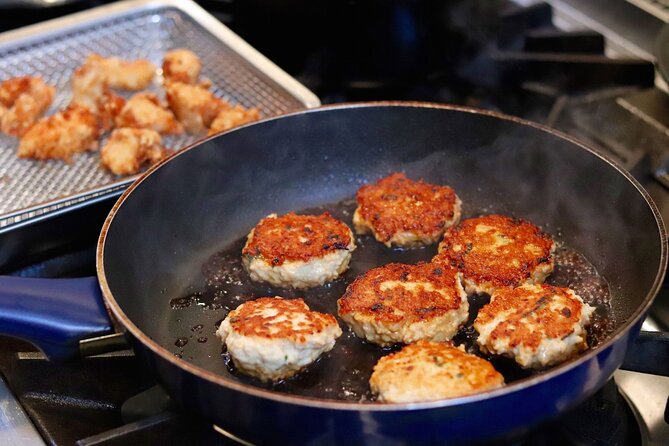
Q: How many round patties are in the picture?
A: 7